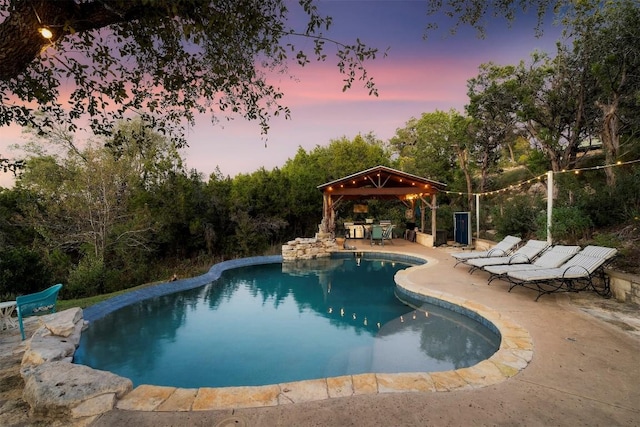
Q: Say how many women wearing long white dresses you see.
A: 0